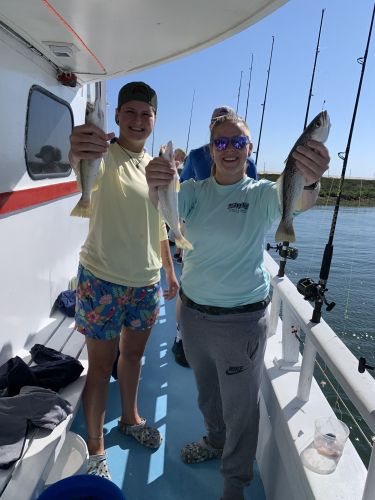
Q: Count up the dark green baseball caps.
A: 1